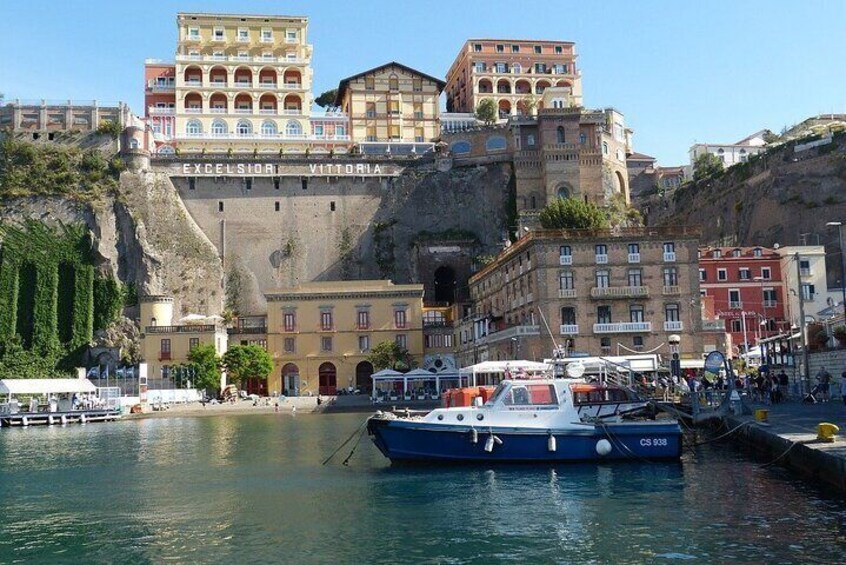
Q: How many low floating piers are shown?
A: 1